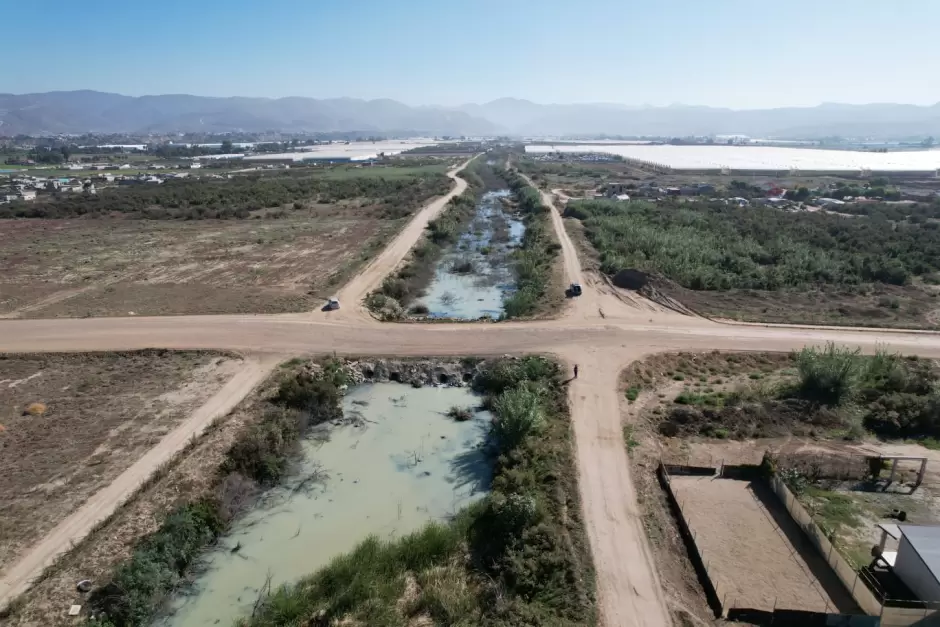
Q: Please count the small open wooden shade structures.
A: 1